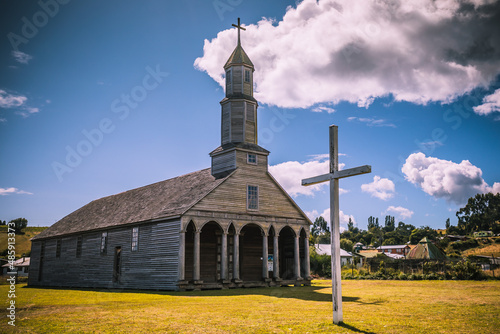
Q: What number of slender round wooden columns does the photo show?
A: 8